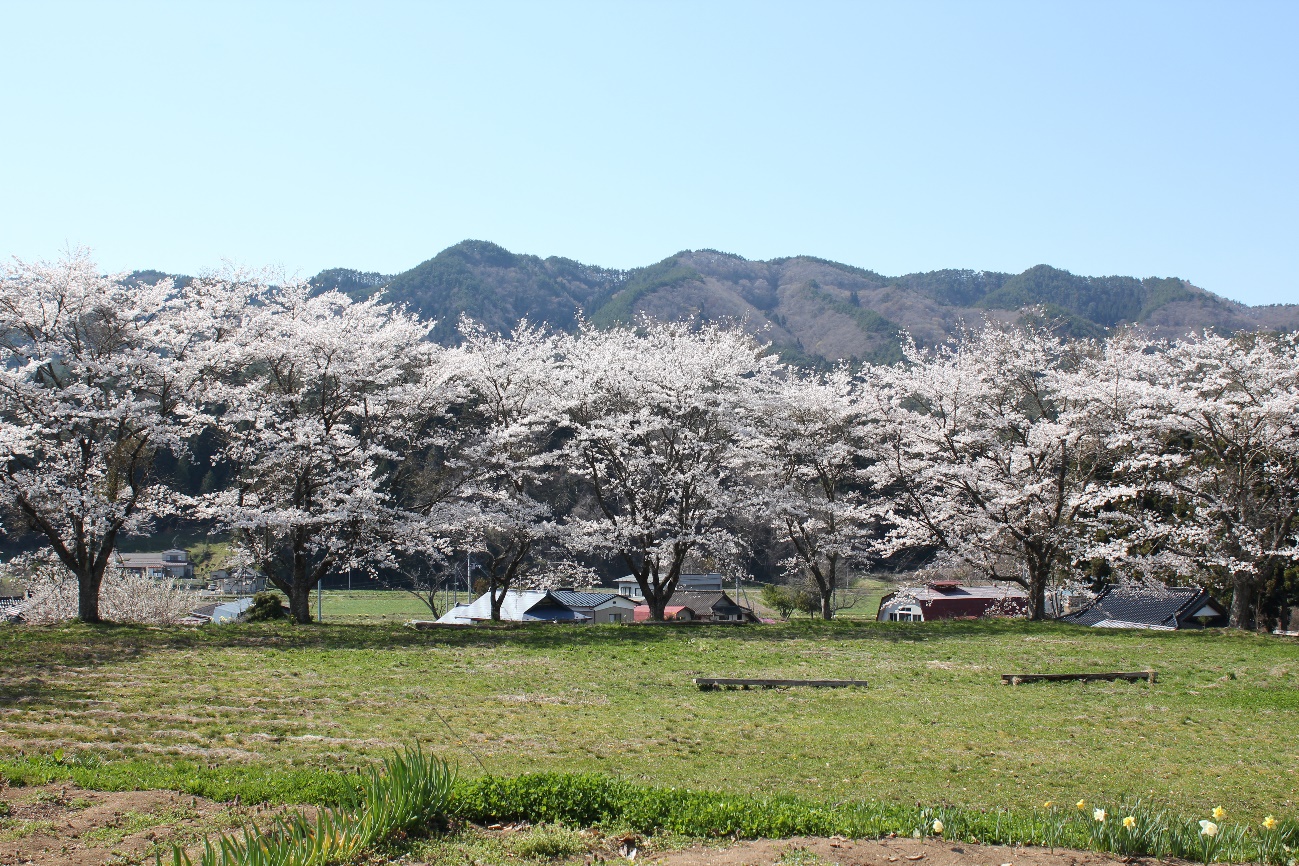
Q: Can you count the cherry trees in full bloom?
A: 7